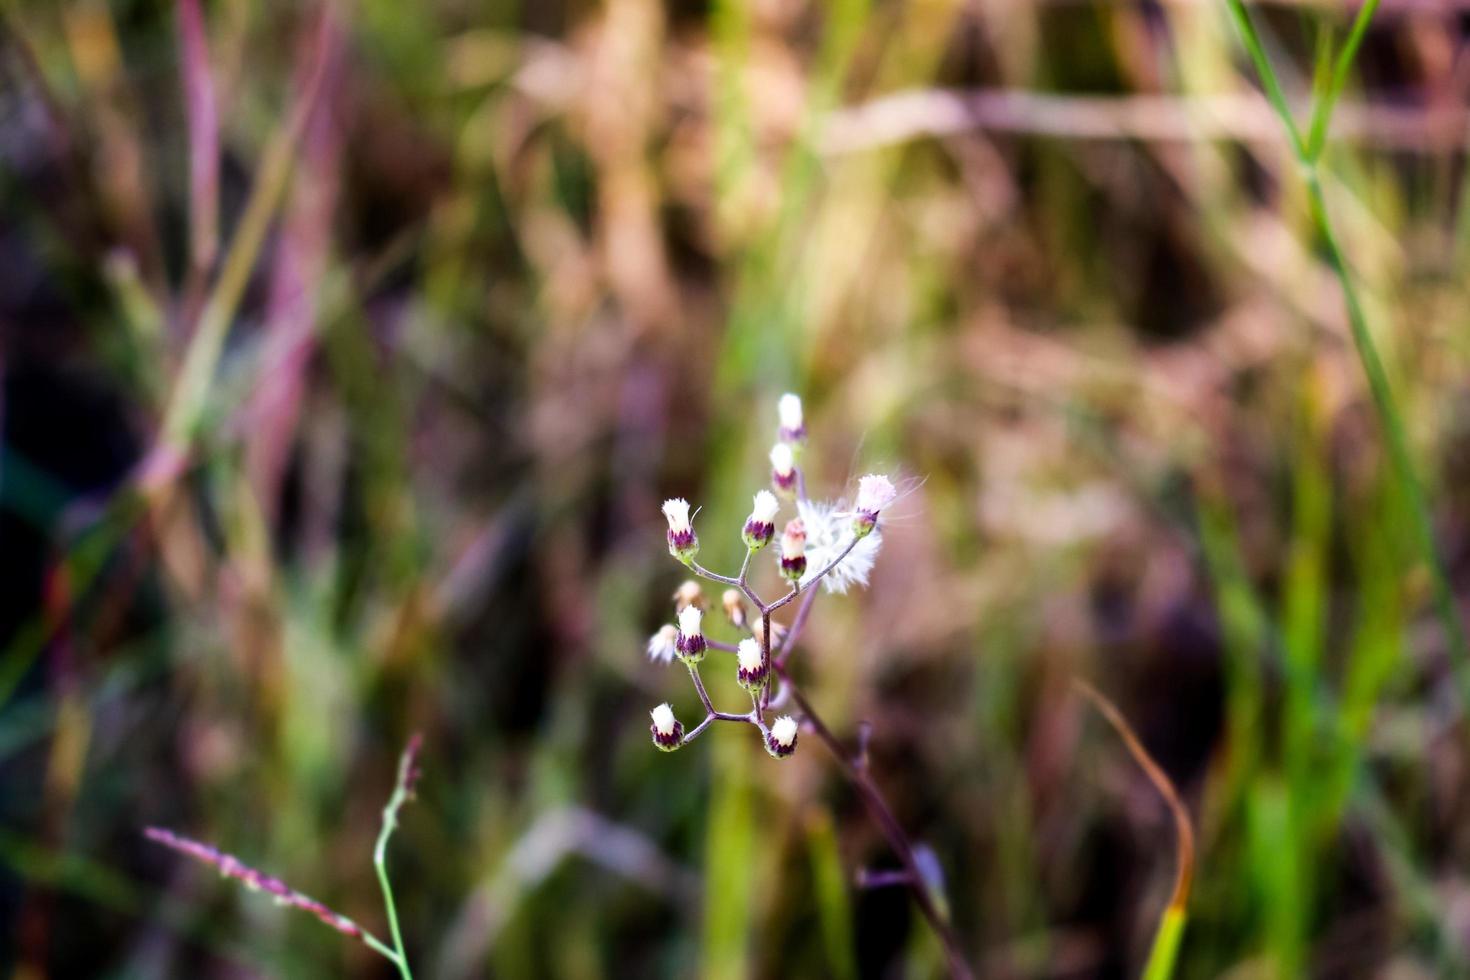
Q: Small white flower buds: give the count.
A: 10